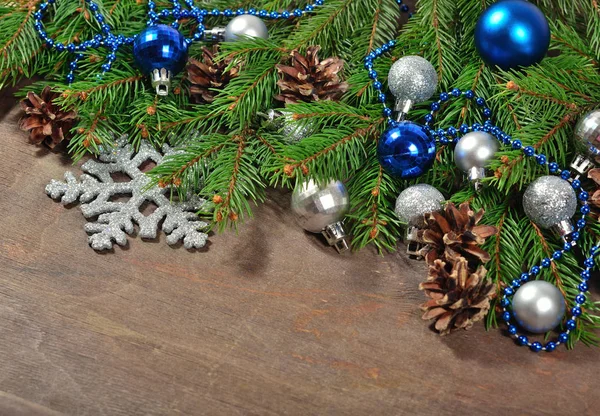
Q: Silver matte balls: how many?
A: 3